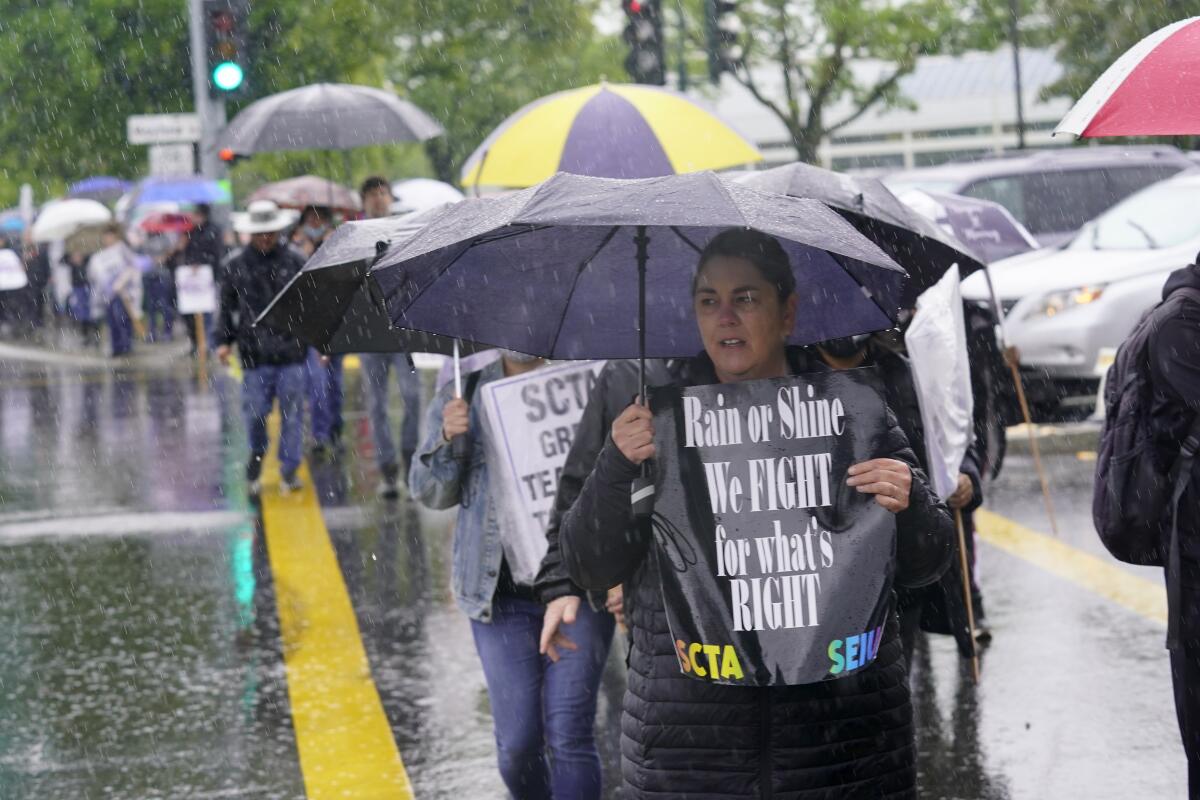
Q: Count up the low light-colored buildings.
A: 1